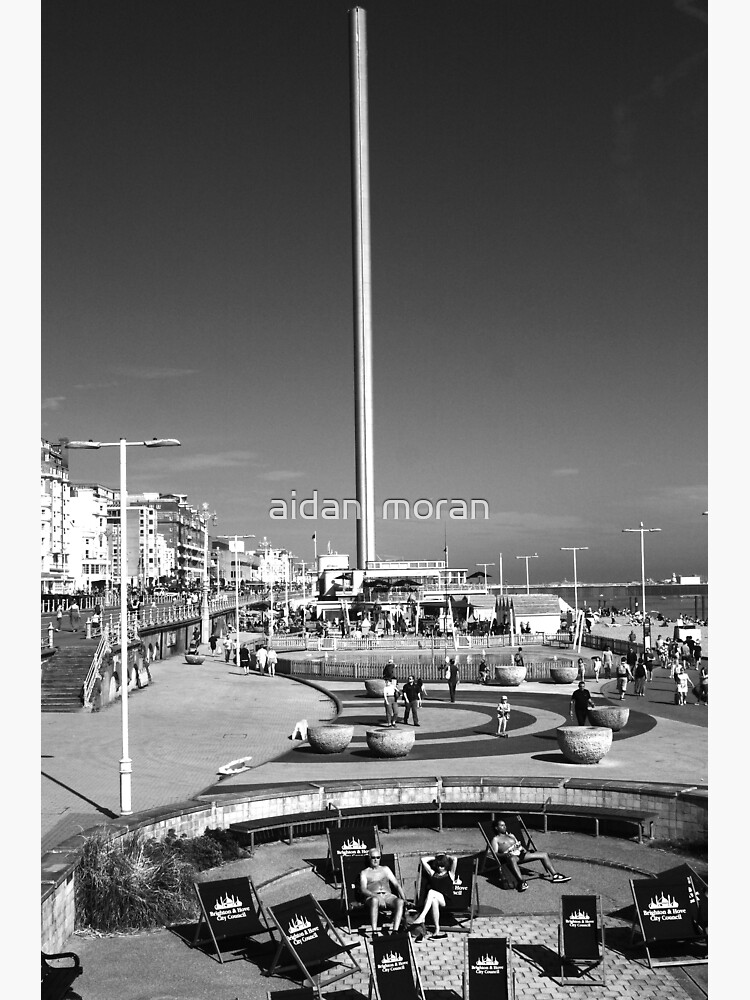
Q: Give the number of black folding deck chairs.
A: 12